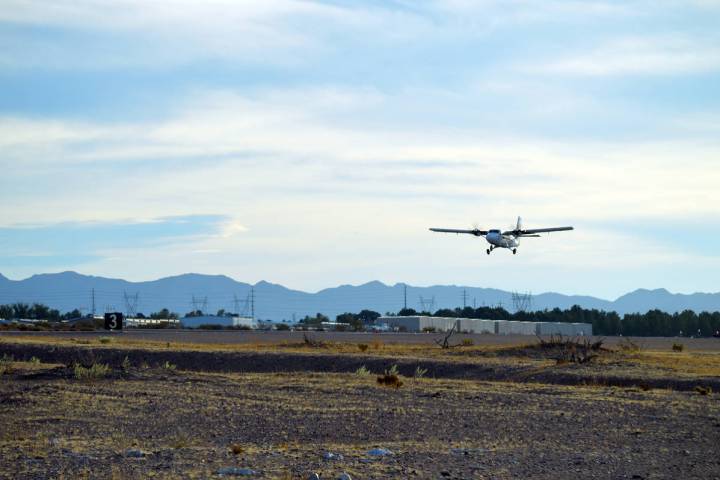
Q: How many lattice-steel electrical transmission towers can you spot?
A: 5